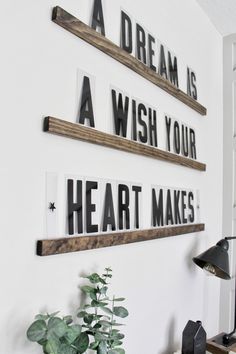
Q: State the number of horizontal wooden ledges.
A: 3